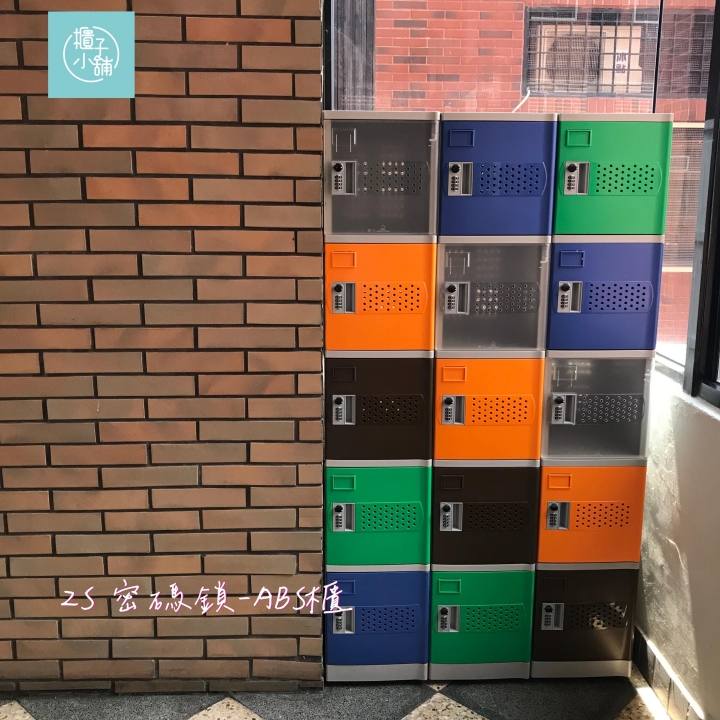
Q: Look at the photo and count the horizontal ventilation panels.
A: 15